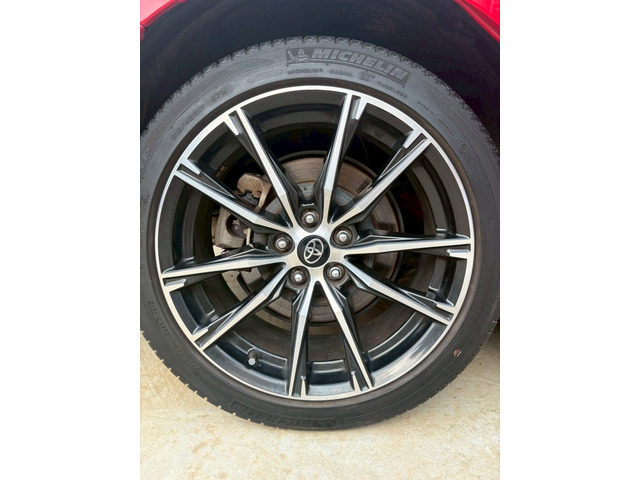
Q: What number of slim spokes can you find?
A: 10